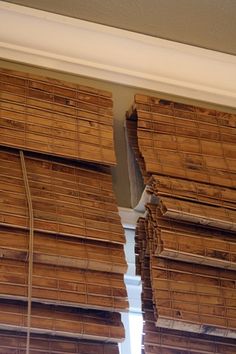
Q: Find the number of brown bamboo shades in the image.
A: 2